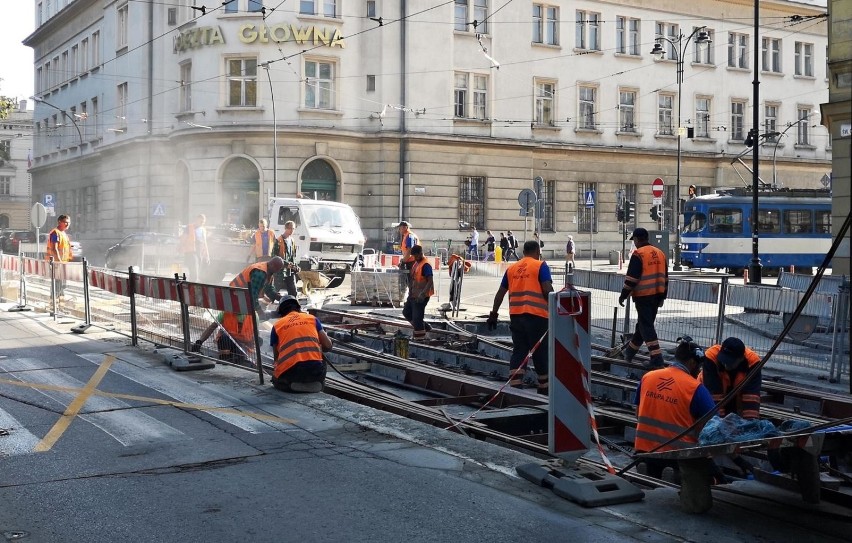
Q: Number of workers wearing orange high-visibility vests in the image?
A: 13